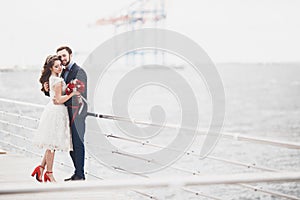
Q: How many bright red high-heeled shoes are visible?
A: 2